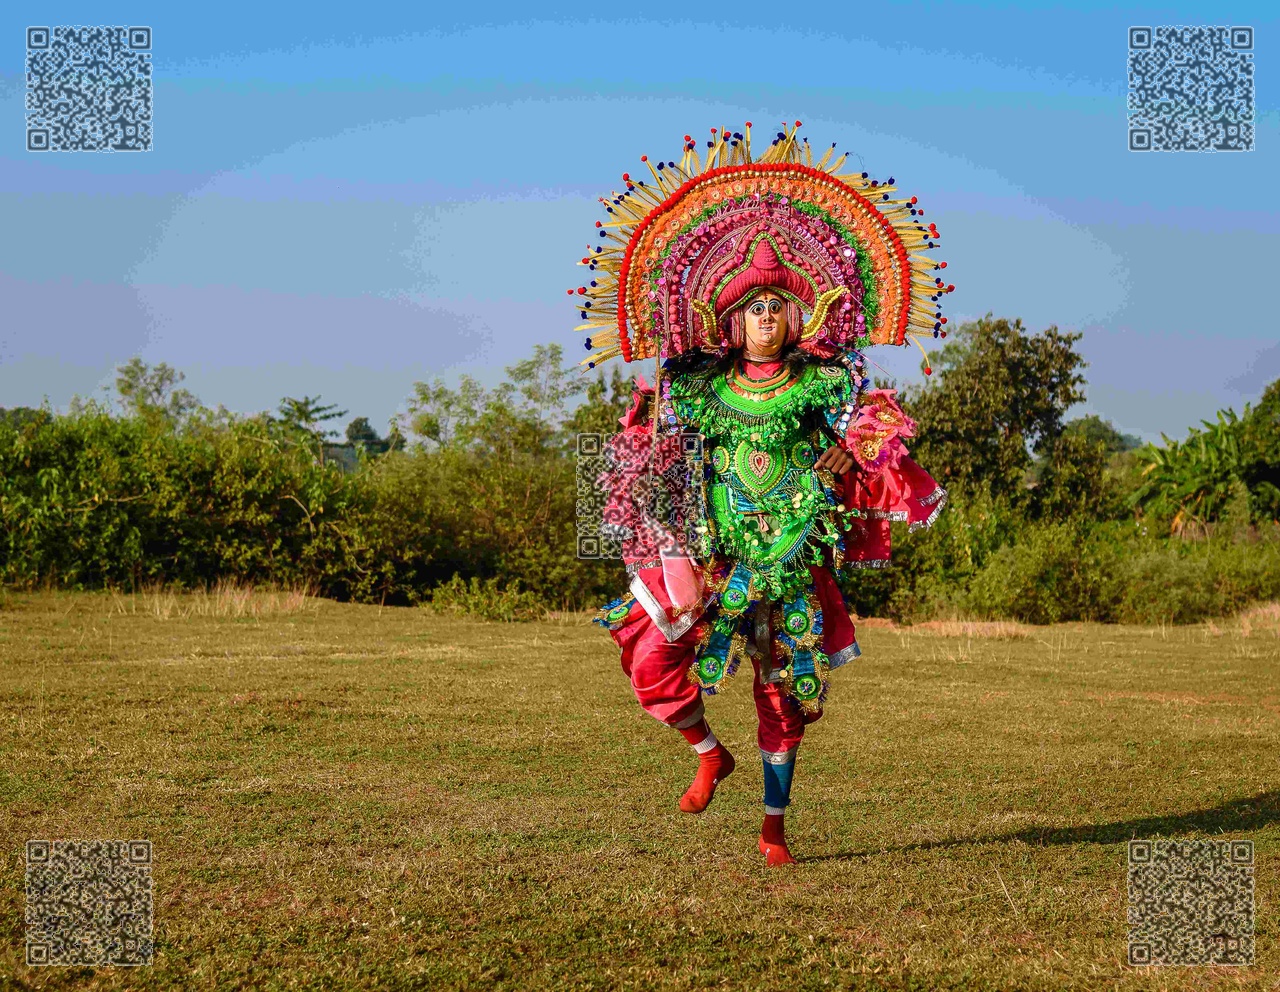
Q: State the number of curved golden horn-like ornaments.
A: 2